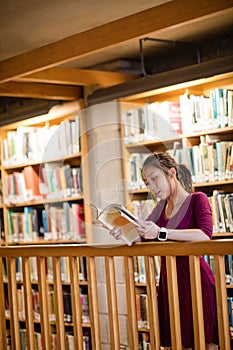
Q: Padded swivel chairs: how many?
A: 0